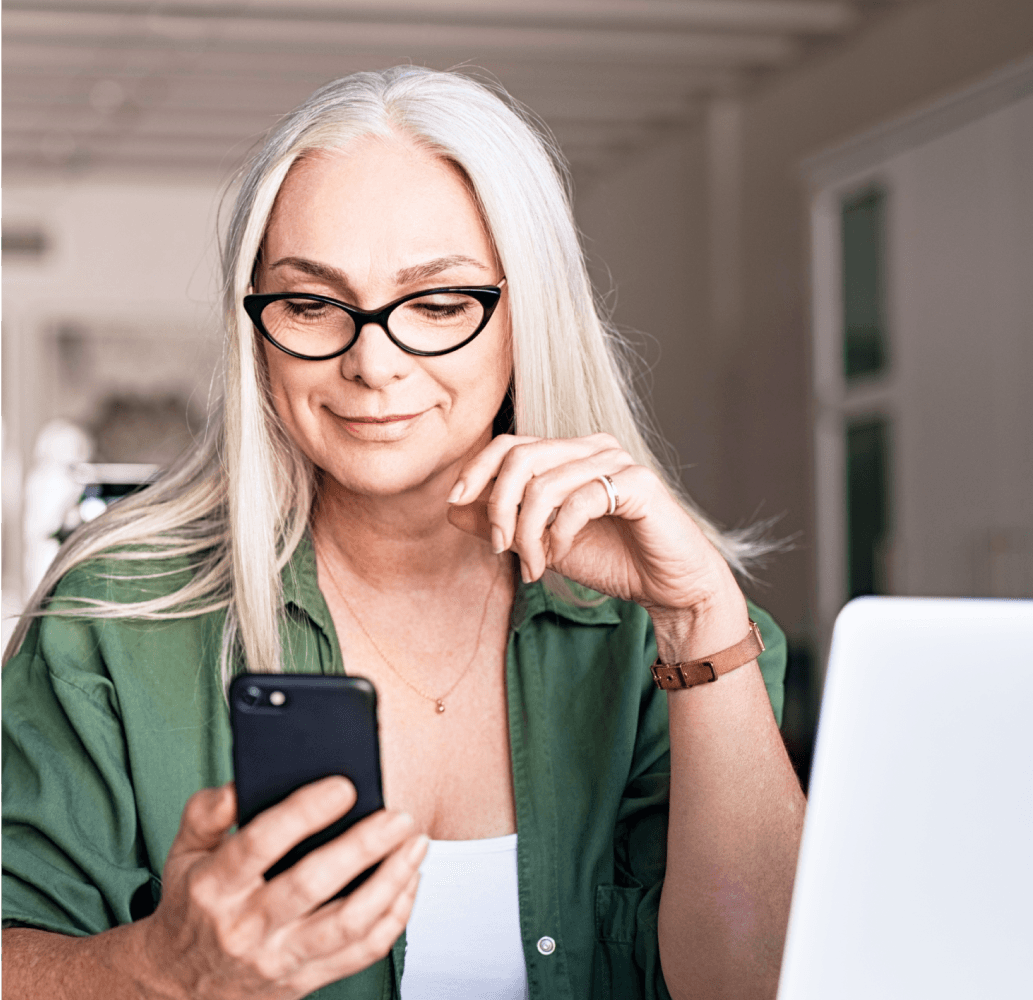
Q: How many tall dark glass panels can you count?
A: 2